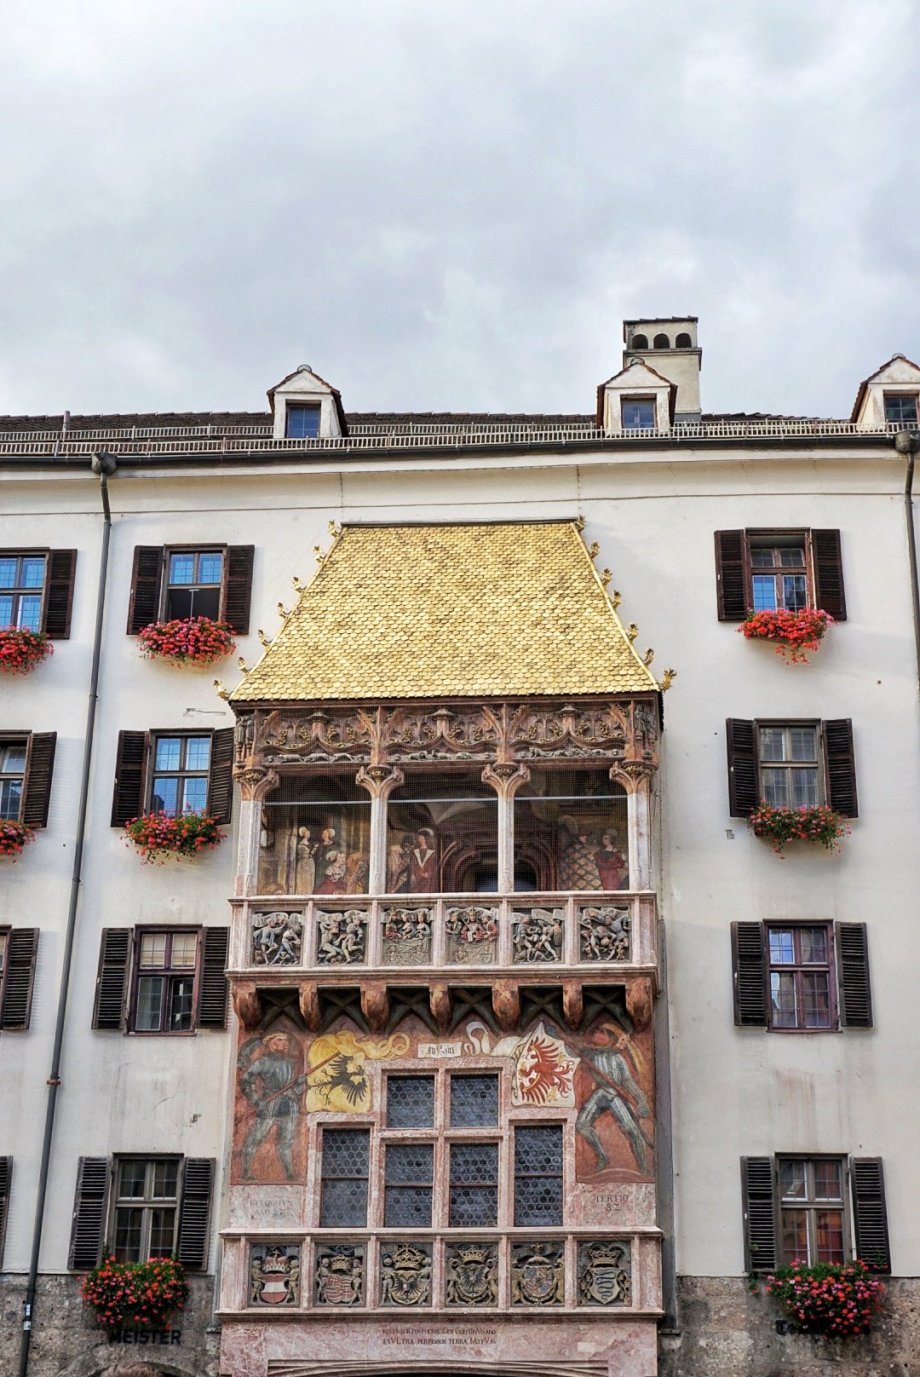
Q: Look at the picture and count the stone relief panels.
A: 12